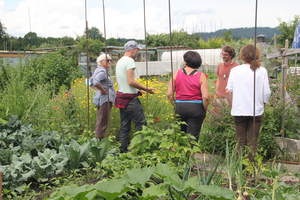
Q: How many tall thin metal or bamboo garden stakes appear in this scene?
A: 5